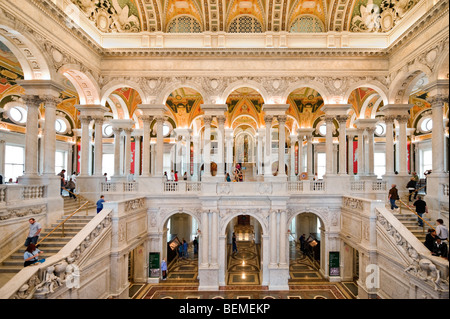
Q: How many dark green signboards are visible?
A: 2